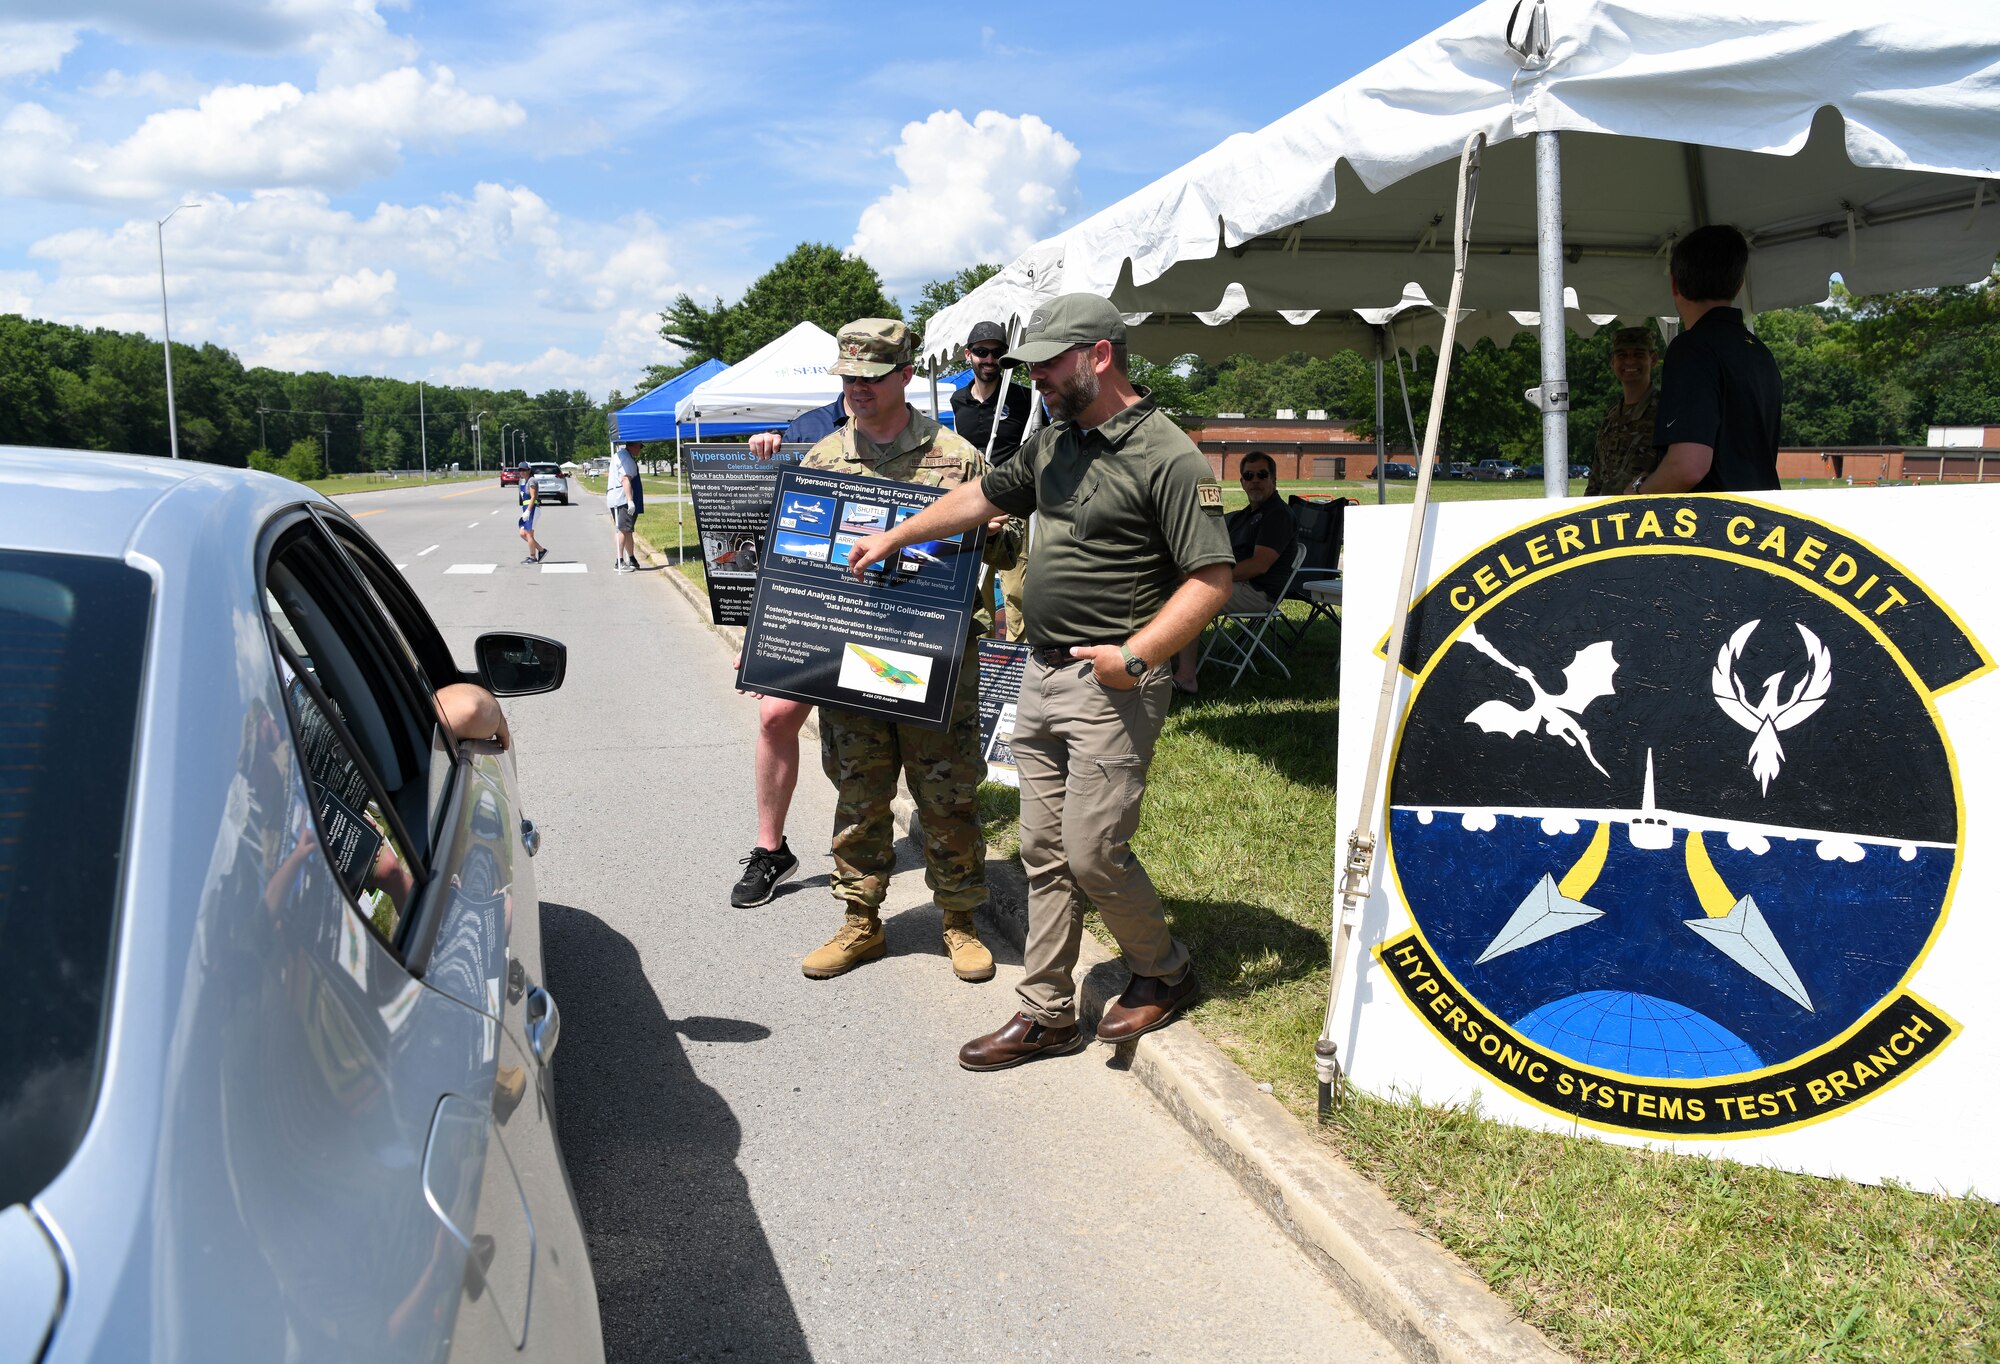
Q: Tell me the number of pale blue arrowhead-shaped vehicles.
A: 2